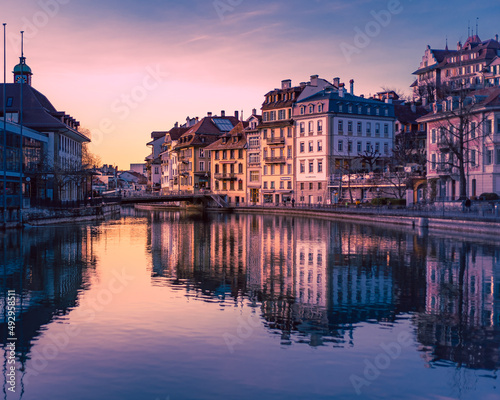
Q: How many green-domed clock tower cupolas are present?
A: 1